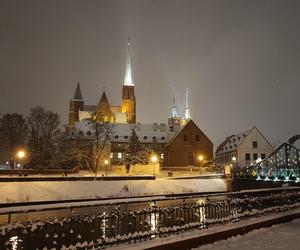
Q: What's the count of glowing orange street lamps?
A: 4